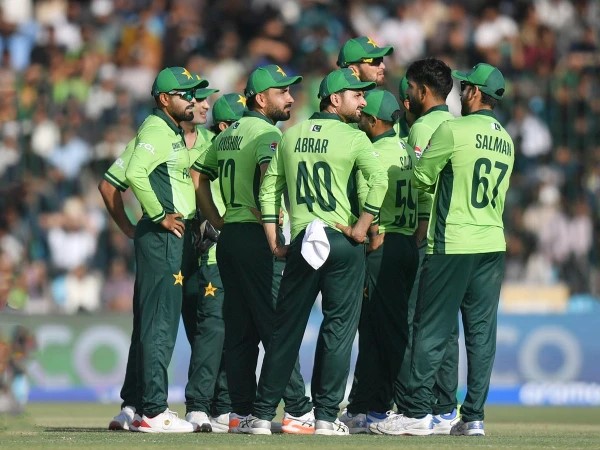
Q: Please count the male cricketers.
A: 10